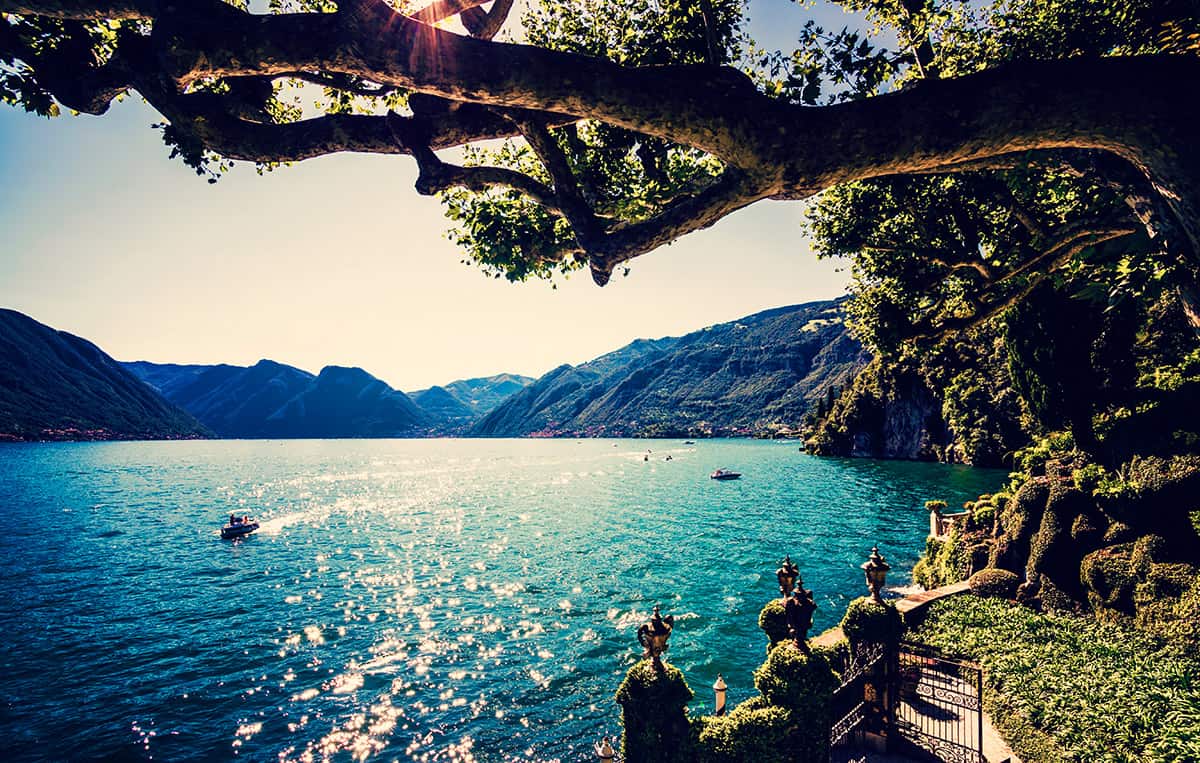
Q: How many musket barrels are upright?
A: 0